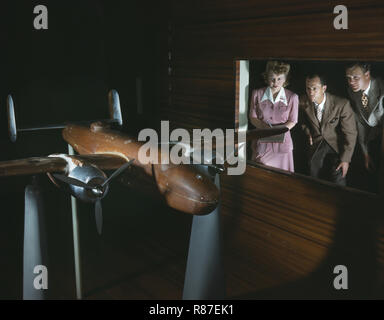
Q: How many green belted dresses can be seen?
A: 0